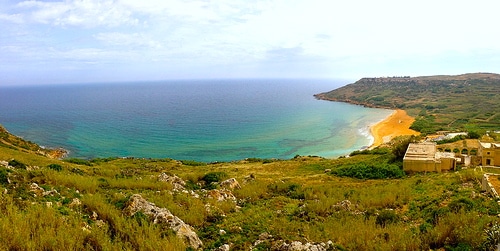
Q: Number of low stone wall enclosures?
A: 1